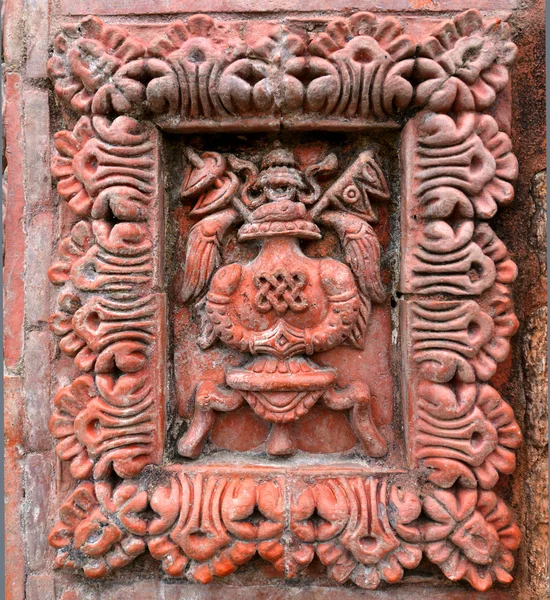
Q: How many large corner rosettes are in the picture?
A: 4